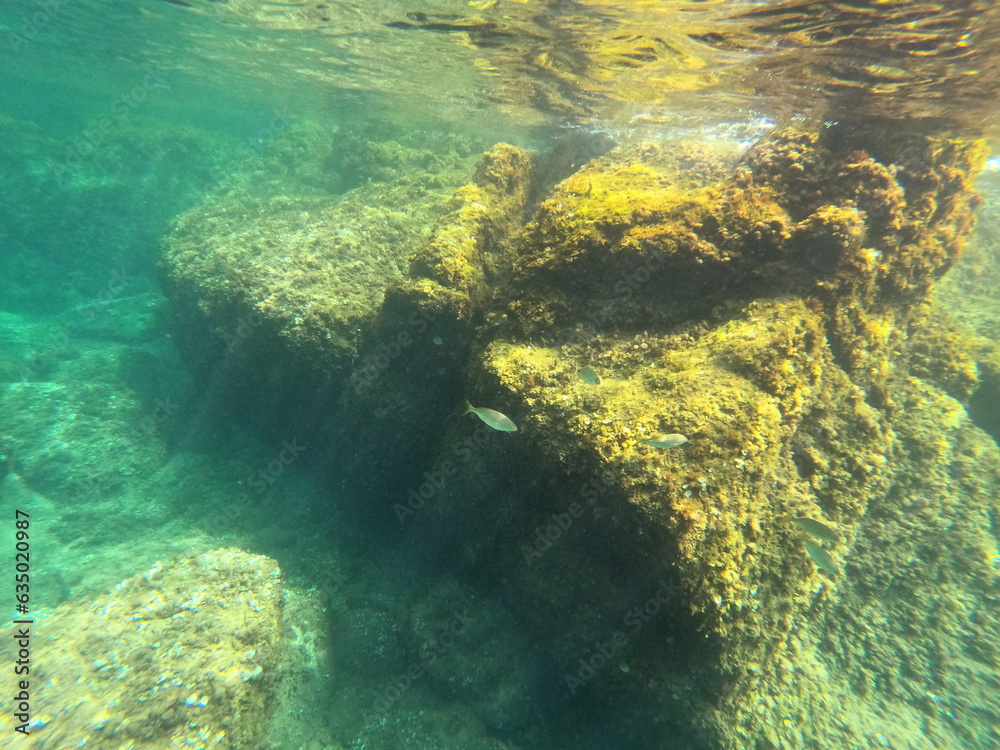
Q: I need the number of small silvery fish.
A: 5